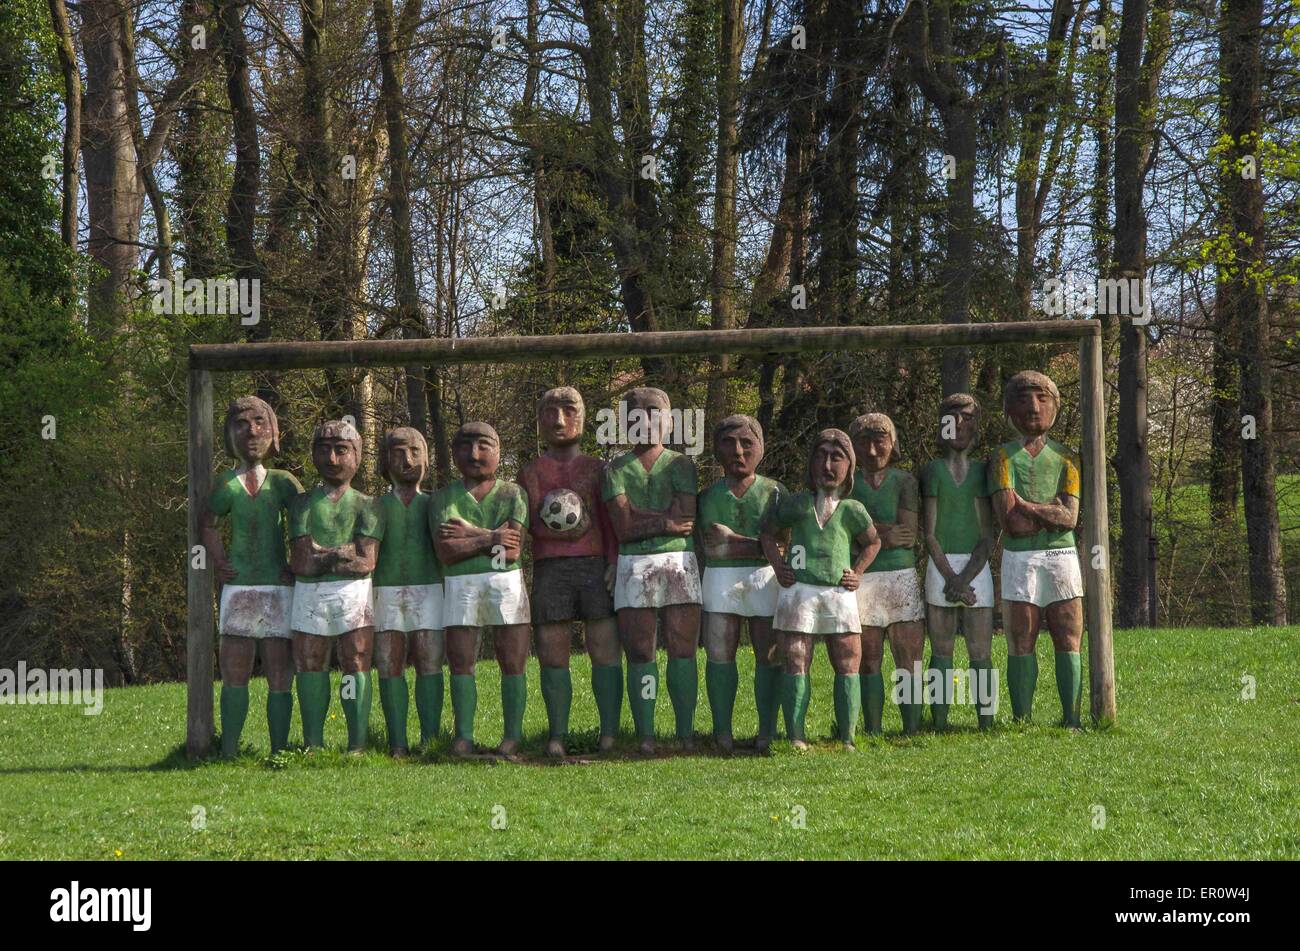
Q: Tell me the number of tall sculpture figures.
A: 11